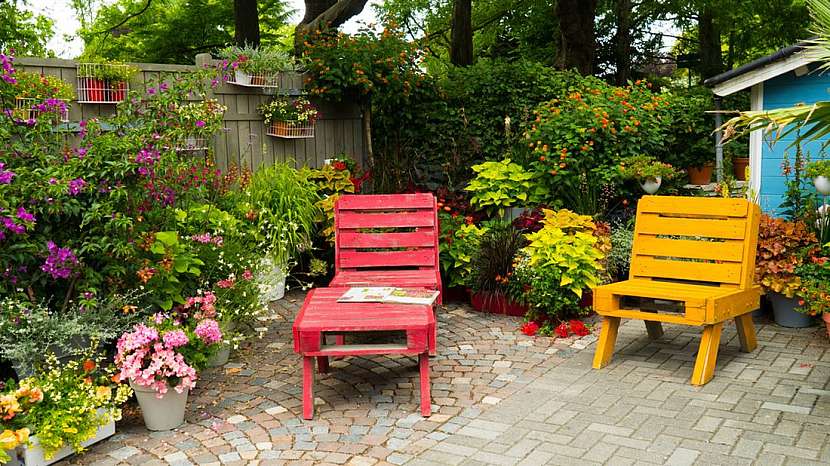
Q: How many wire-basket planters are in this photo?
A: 5